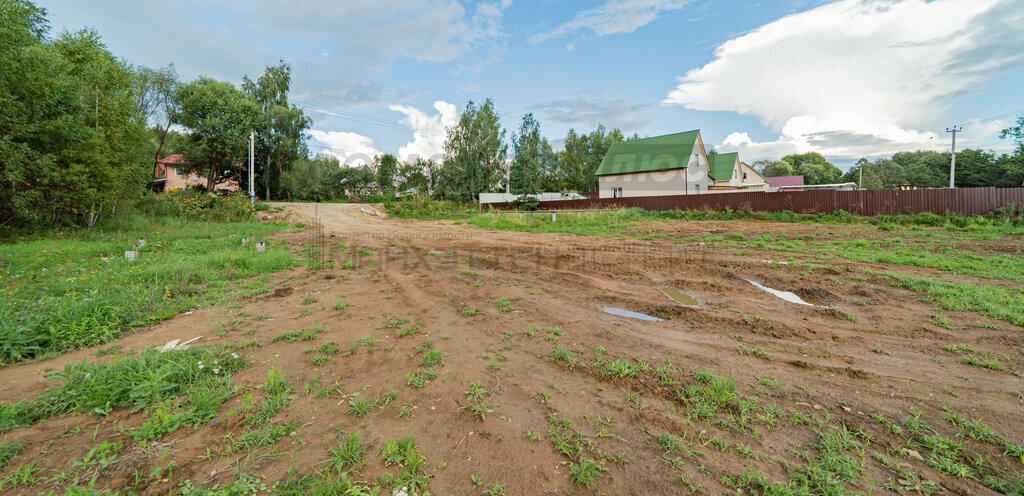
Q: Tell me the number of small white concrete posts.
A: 4